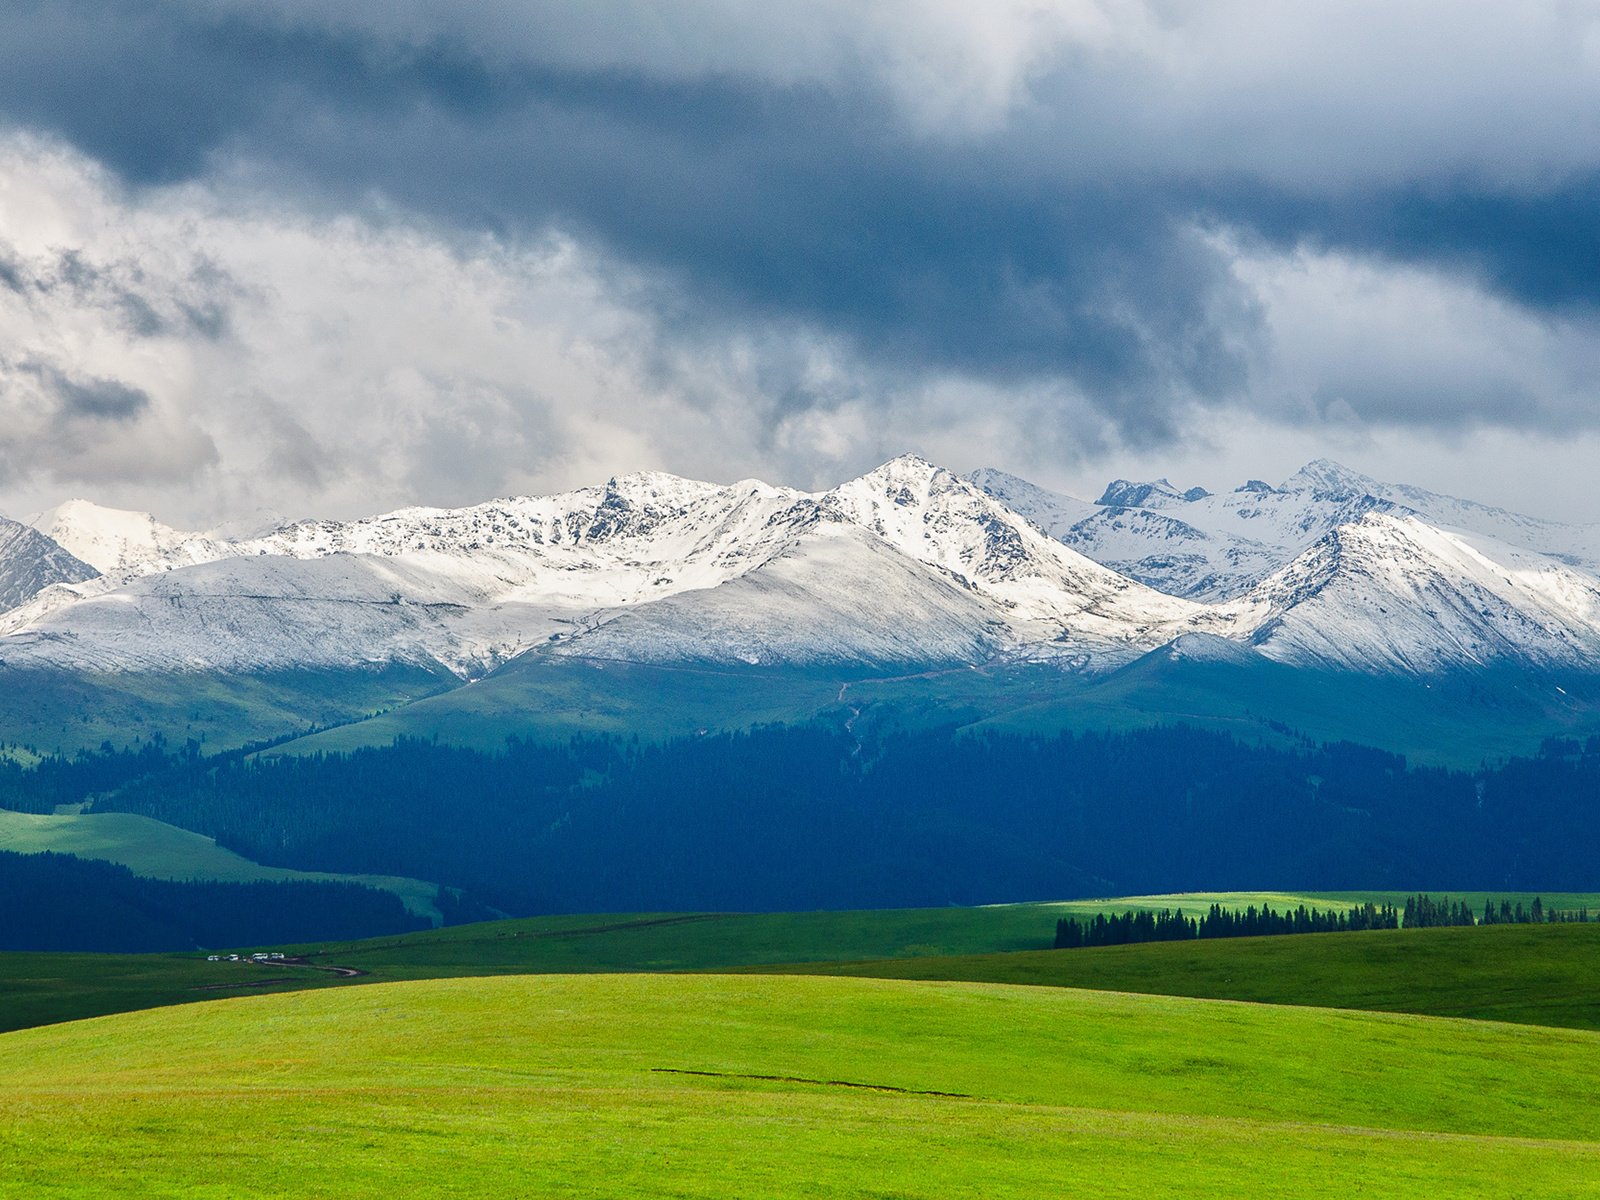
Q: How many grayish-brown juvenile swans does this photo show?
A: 0